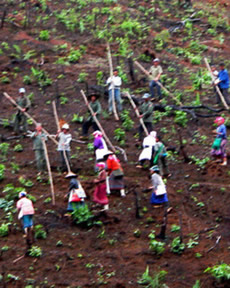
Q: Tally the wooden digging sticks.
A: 8